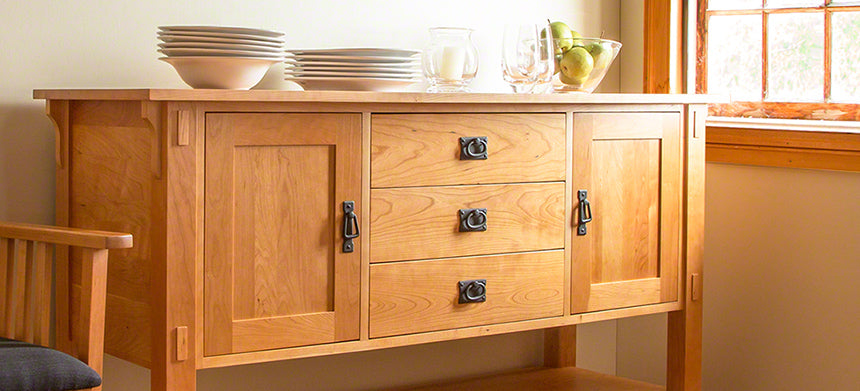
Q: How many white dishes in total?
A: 12